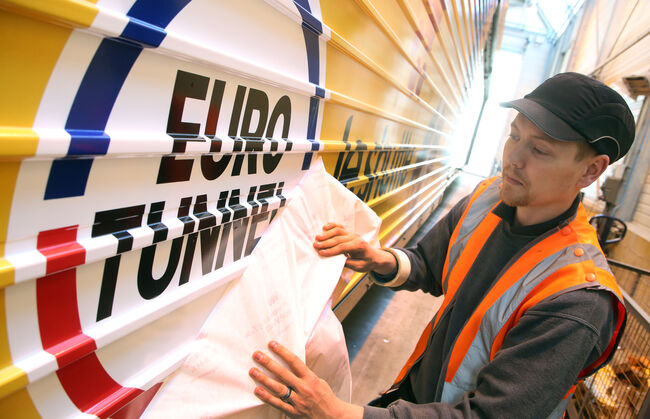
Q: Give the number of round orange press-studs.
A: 3